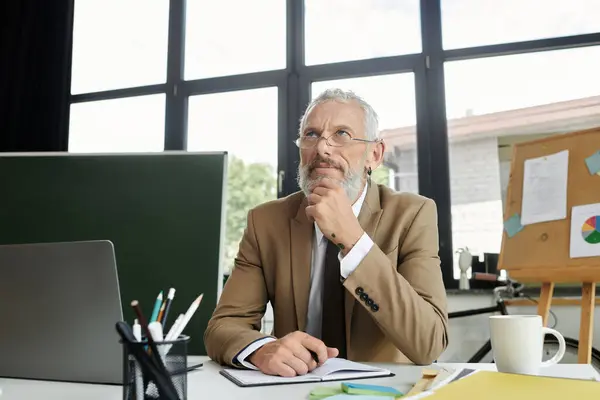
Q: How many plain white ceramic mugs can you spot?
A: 1